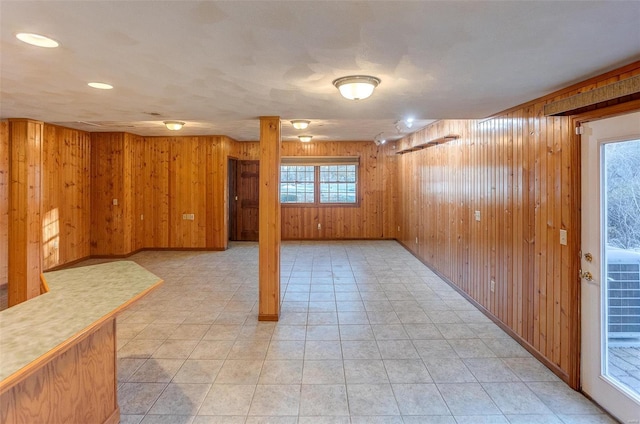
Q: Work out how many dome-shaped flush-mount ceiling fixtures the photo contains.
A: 4